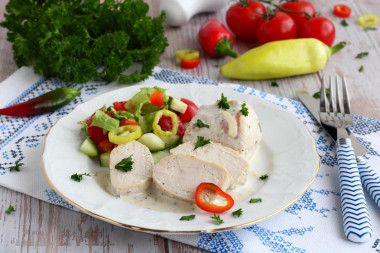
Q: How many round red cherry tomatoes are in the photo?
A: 4